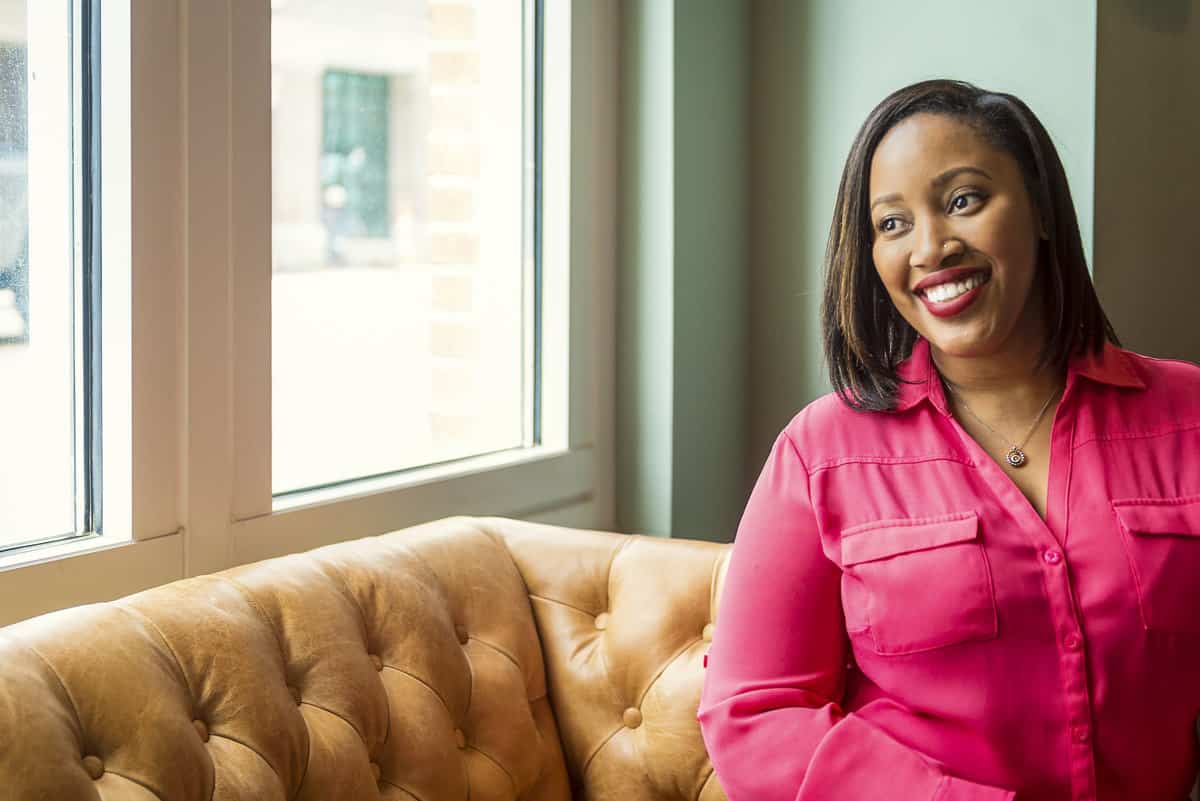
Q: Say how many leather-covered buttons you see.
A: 10